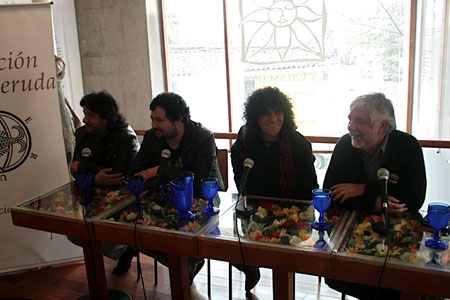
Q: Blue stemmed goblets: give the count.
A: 5